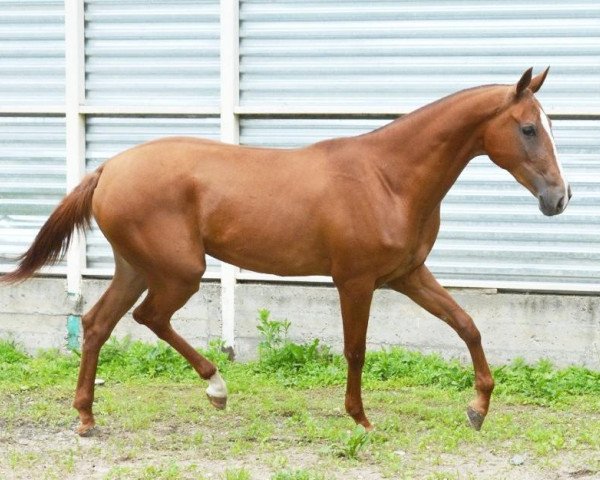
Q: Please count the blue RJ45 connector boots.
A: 0